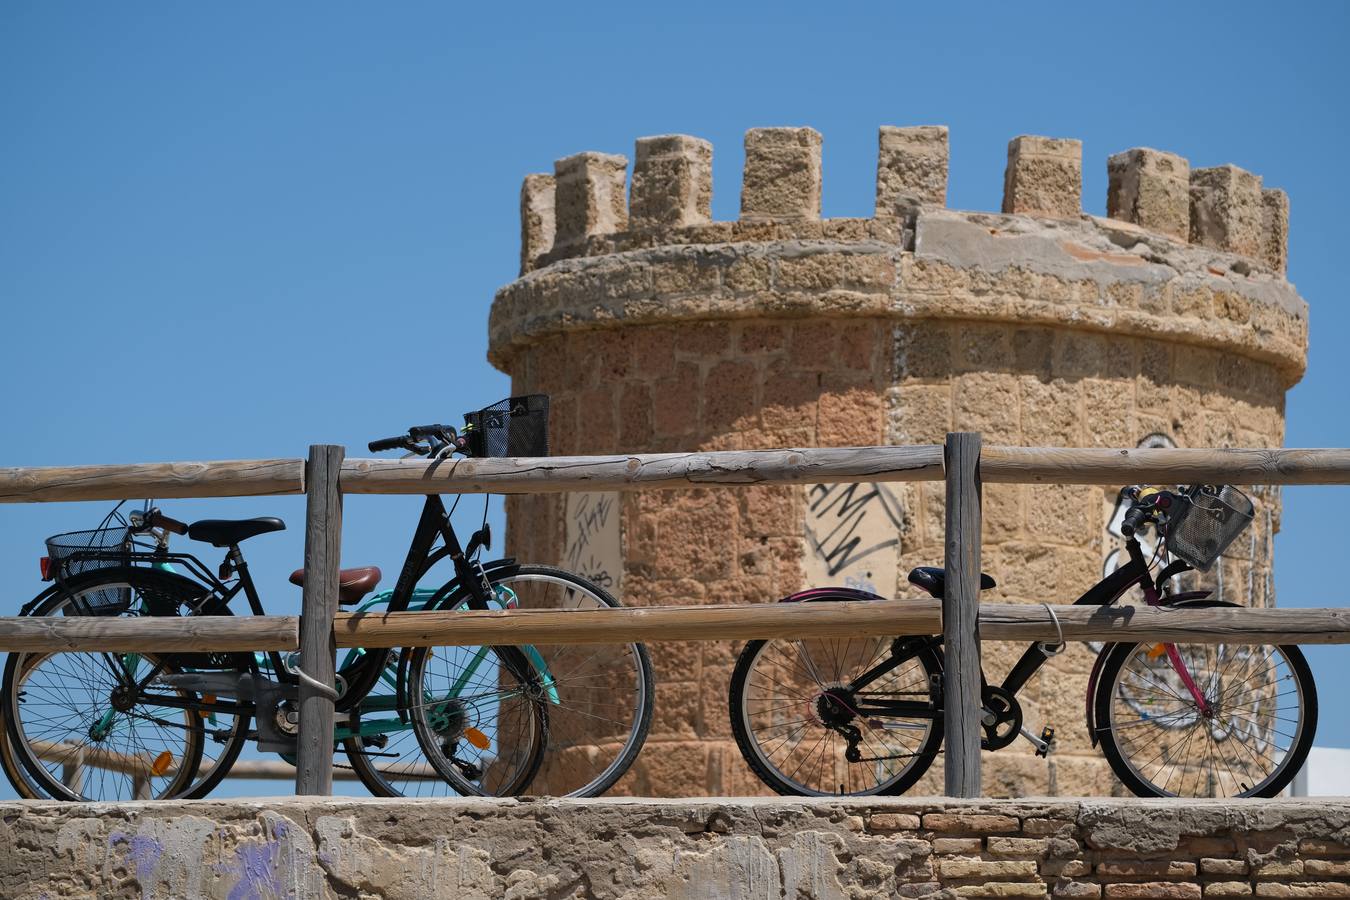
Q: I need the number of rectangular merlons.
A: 9